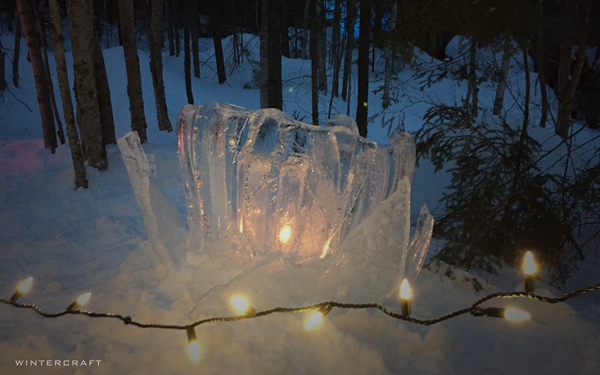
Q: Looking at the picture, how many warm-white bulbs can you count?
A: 8